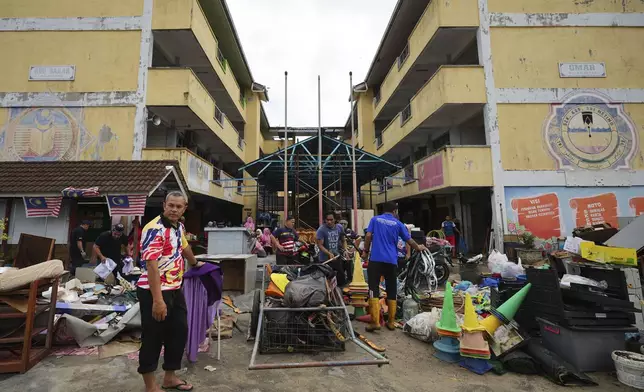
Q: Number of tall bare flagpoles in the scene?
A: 3